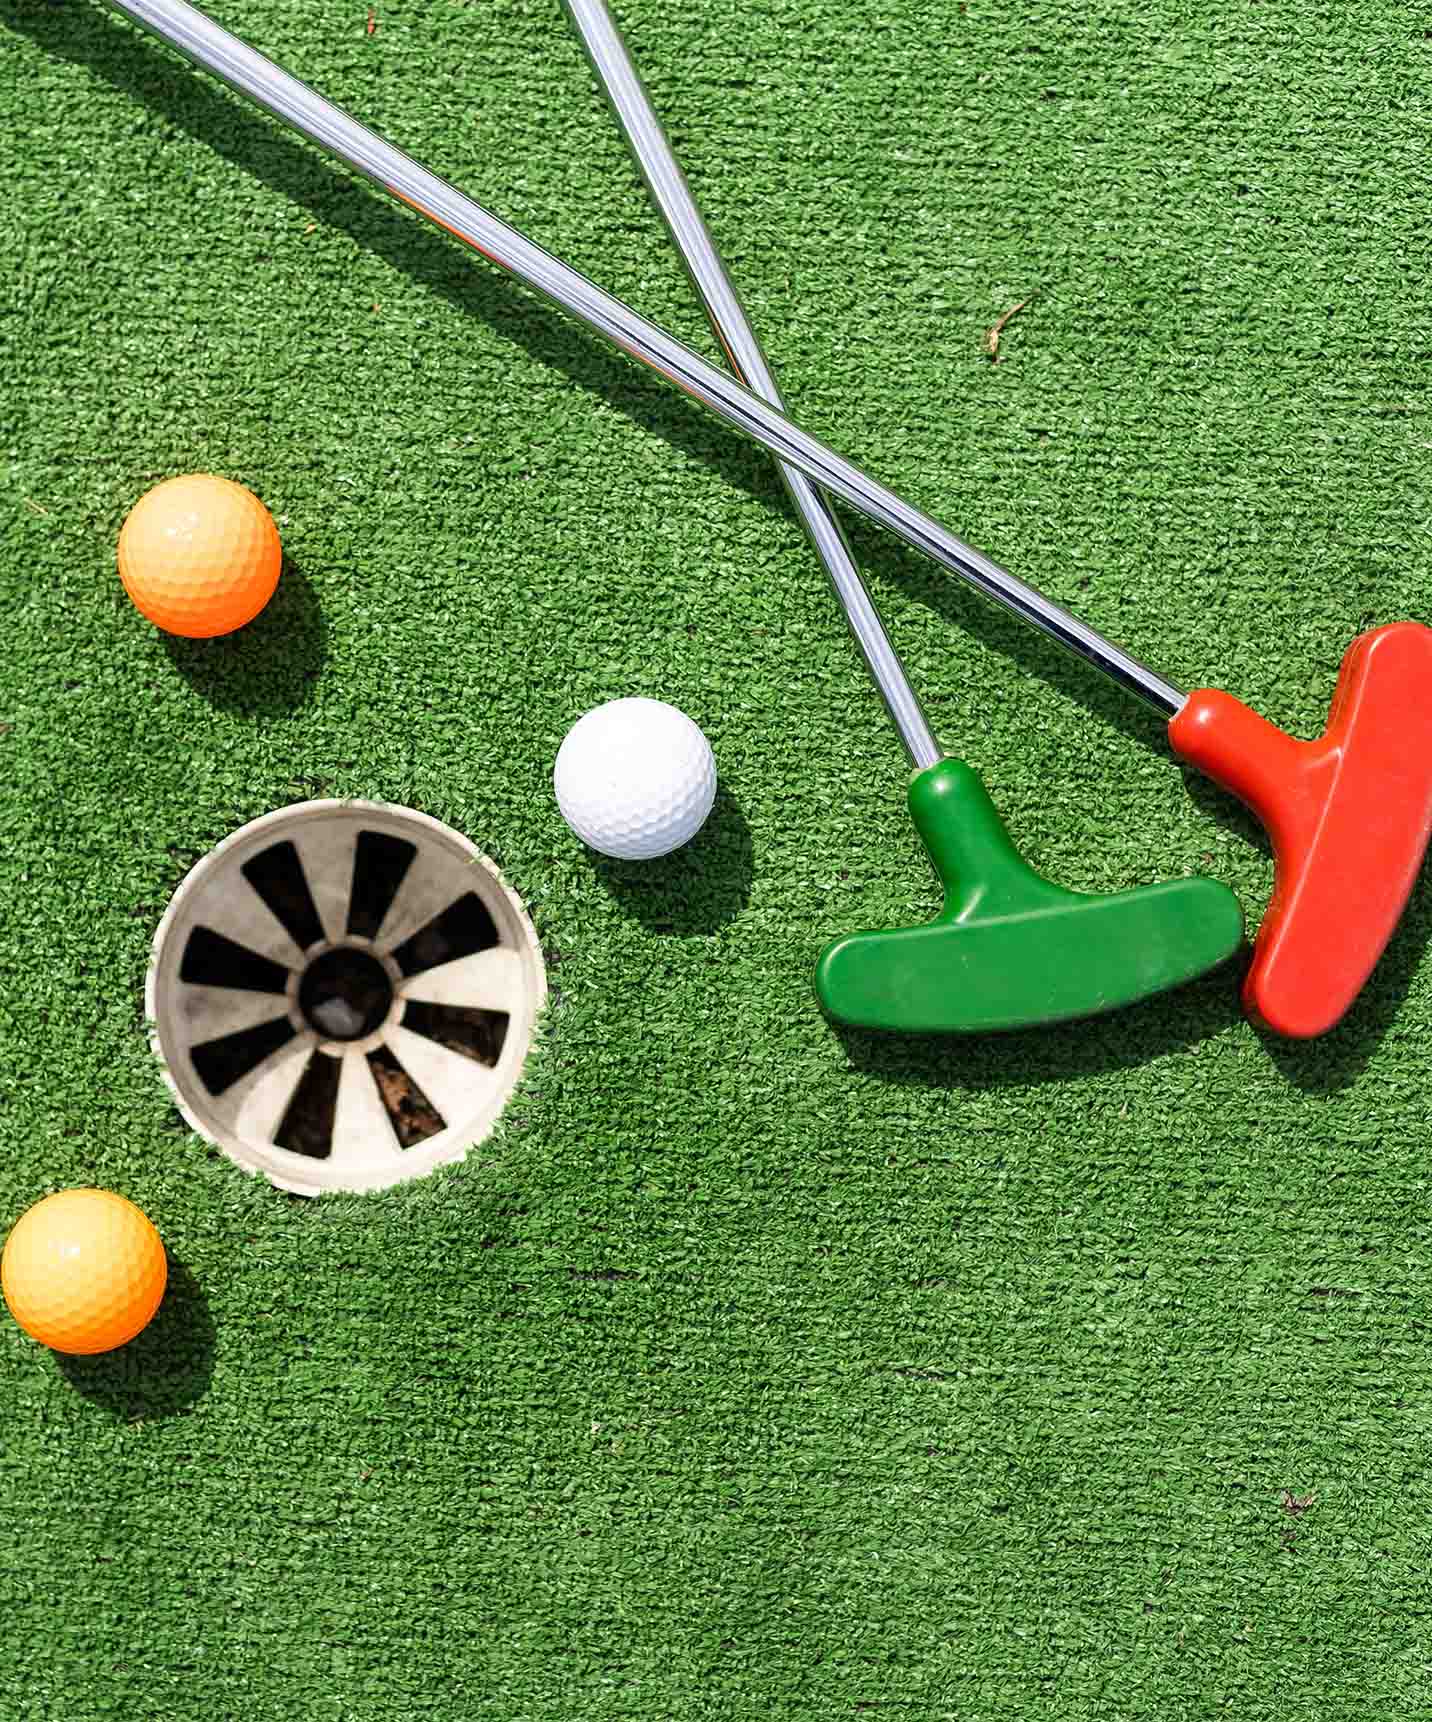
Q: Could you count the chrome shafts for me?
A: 2